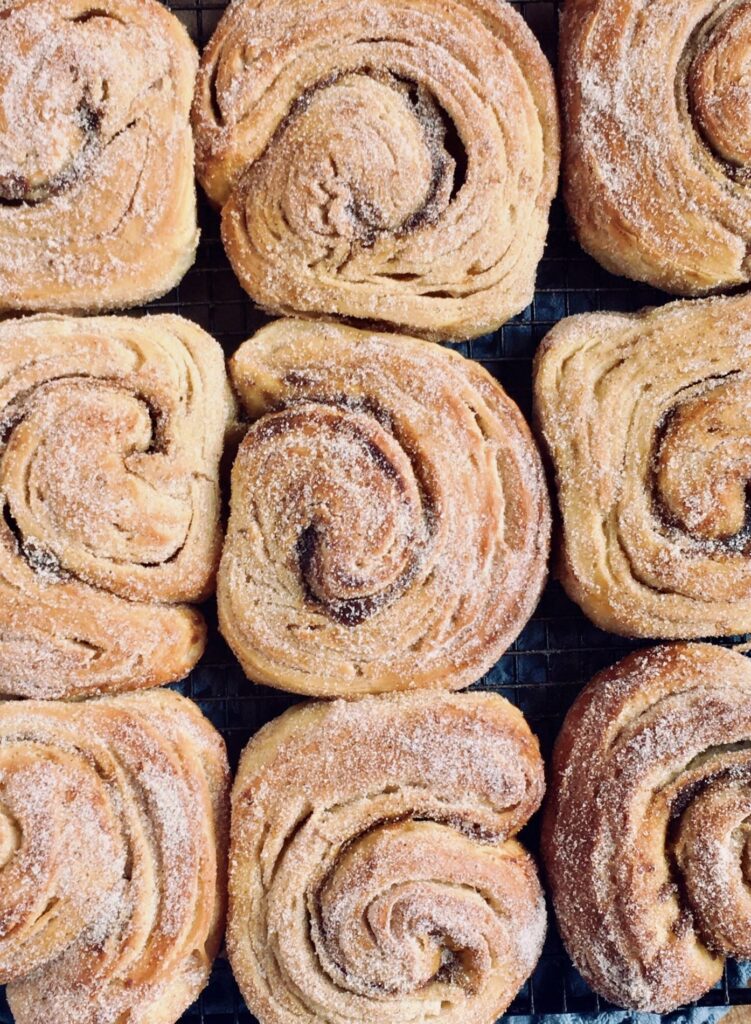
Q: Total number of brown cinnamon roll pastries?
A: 9